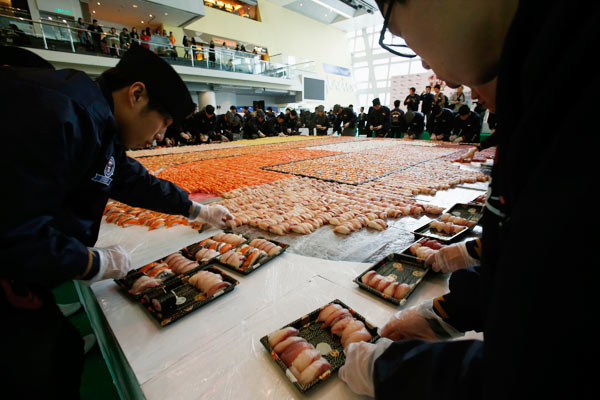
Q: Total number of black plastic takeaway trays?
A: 10